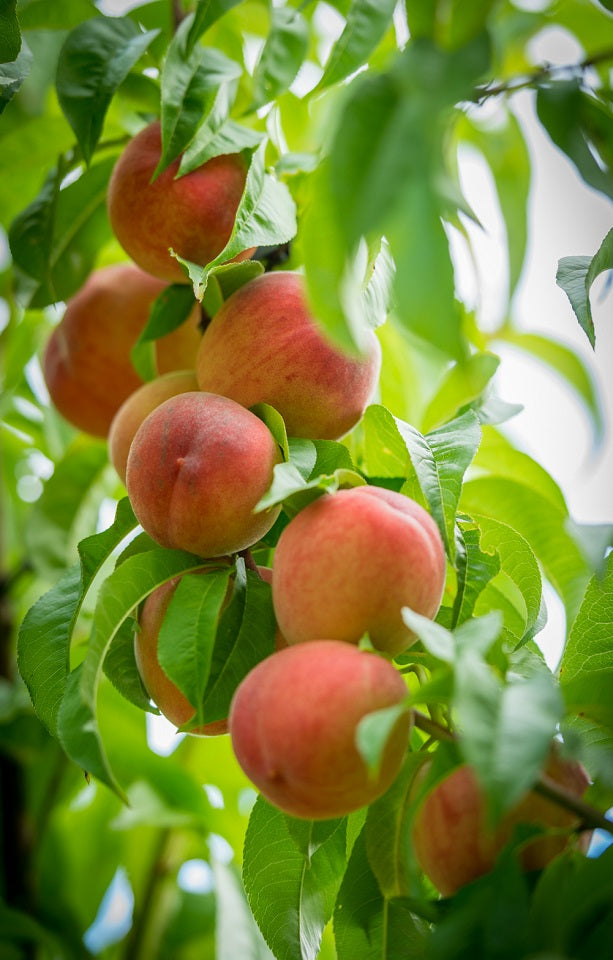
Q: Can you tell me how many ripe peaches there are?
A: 9